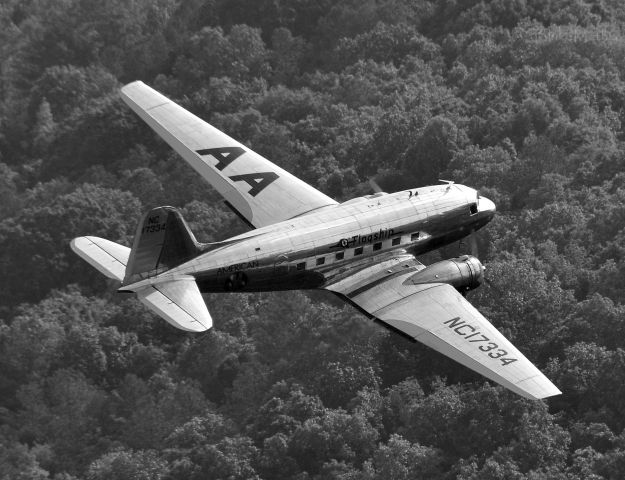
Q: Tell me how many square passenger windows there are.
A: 7